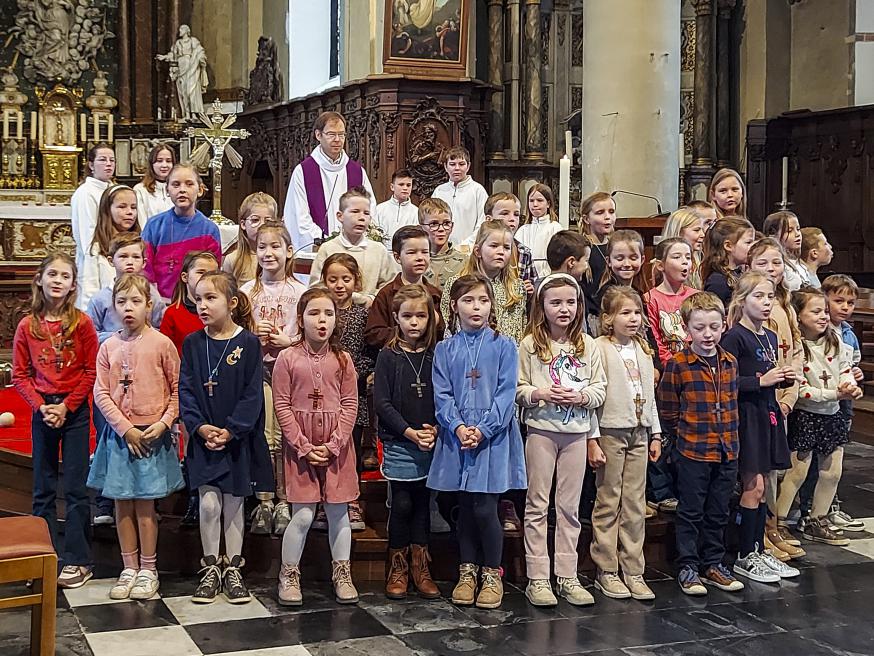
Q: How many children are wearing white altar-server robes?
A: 5